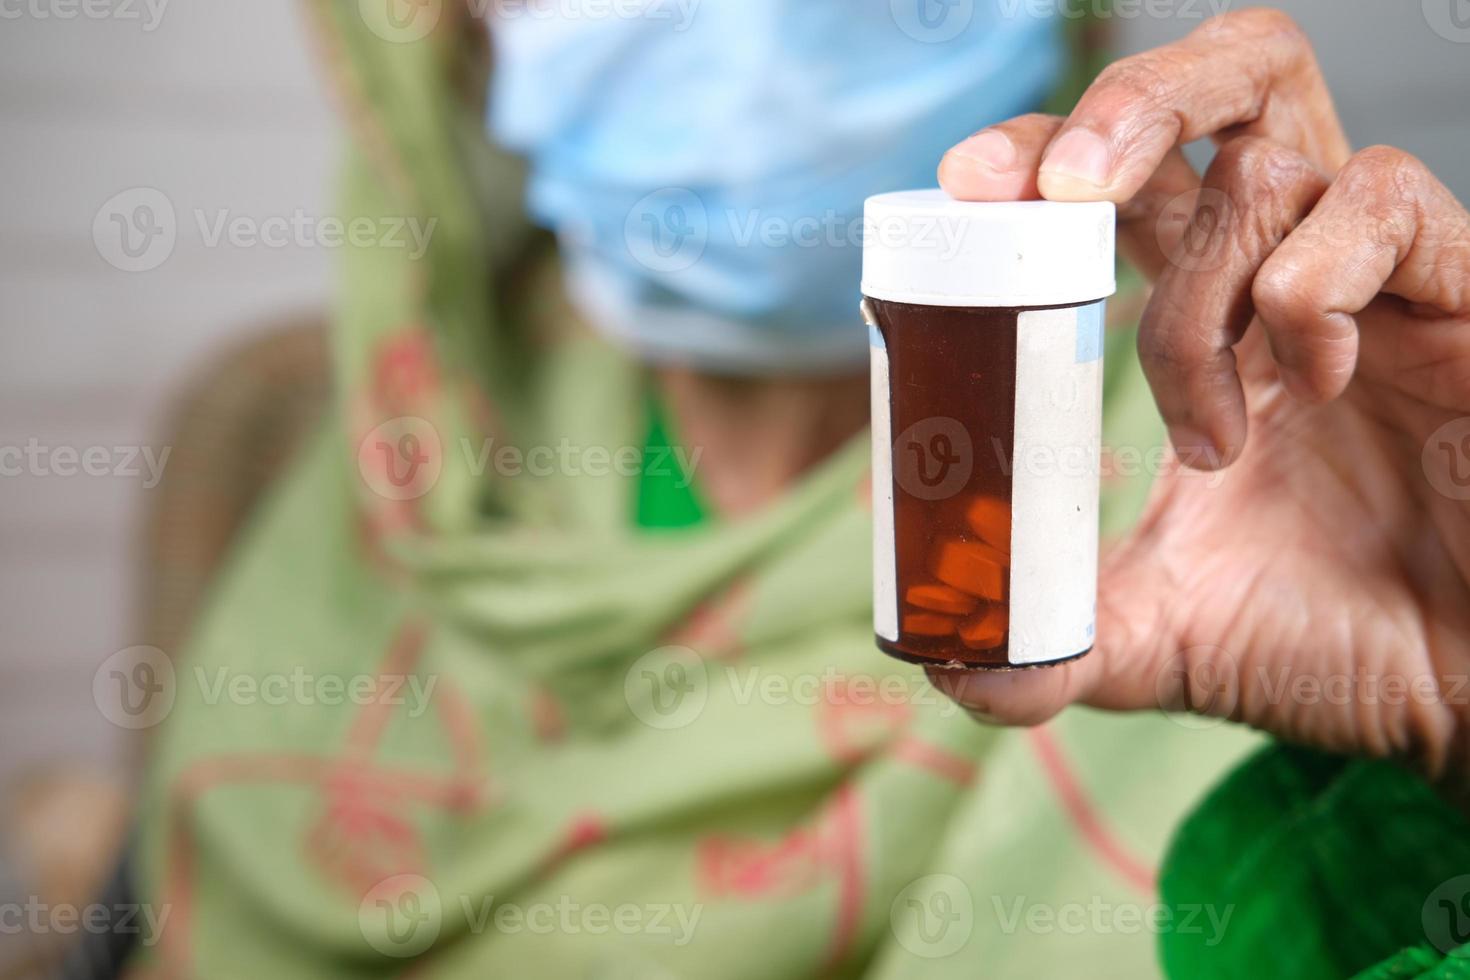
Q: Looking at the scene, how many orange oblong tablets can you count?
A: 5